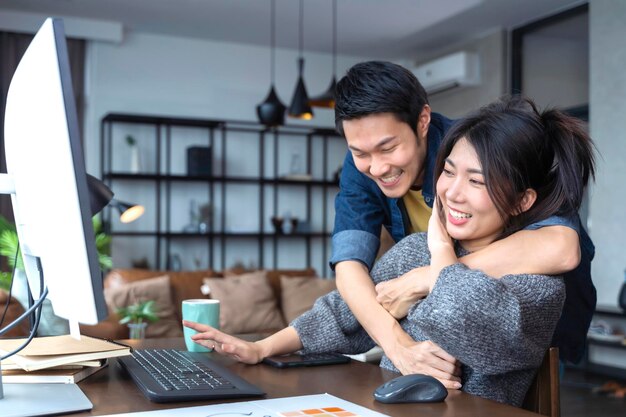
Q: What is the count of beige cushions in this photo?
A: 3